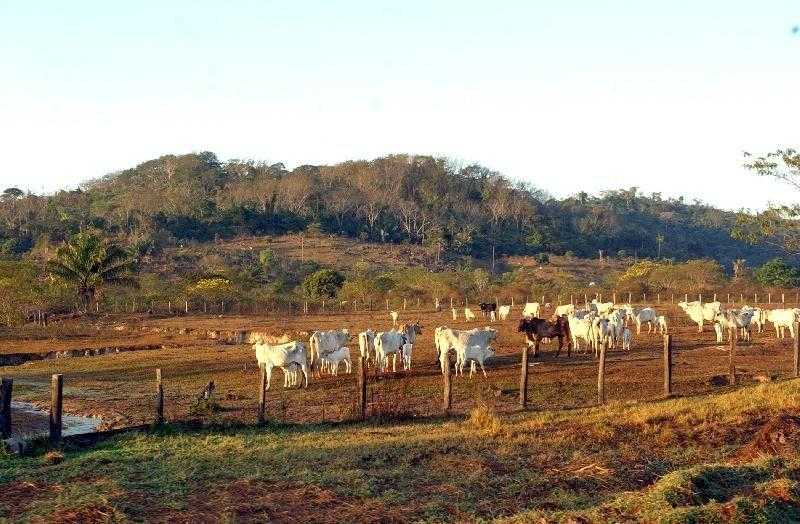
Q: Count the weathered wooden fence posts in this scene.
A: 11